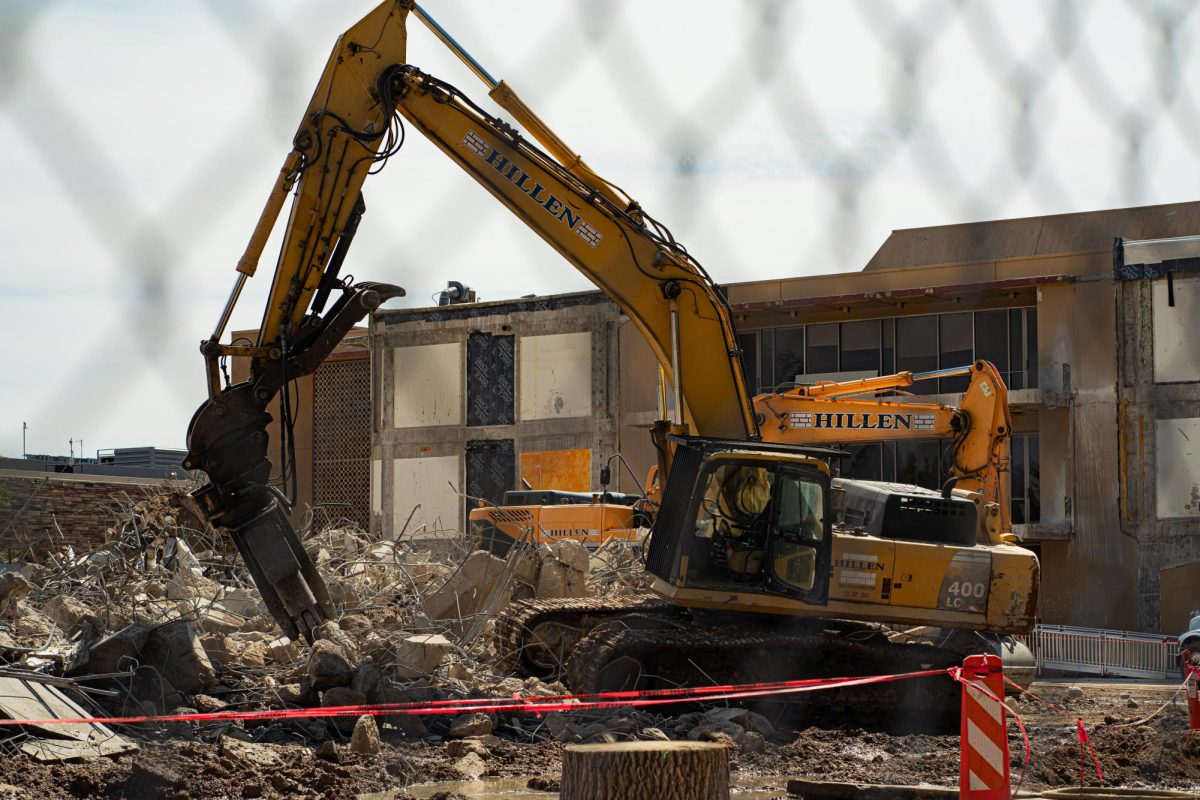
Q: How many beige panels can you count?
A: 5